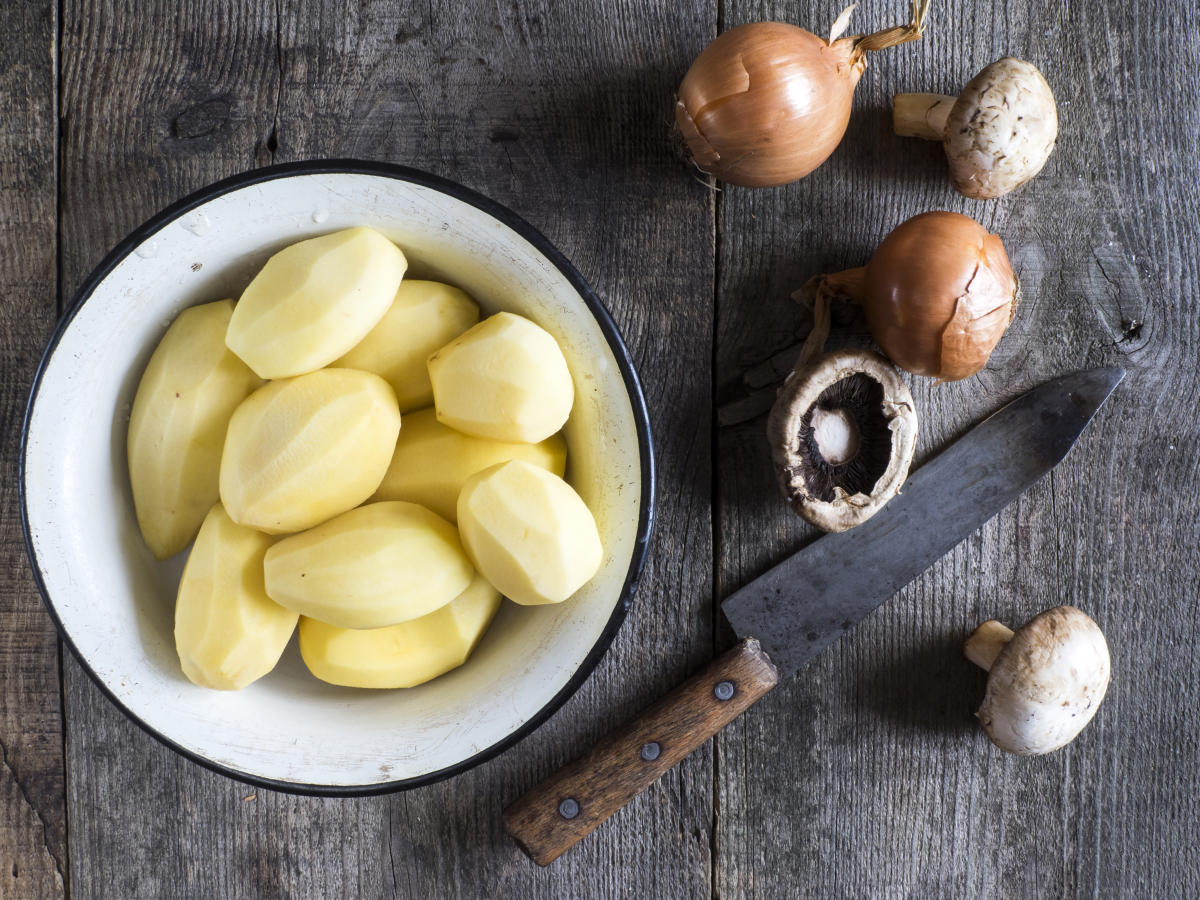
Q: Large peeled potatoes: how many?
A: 10